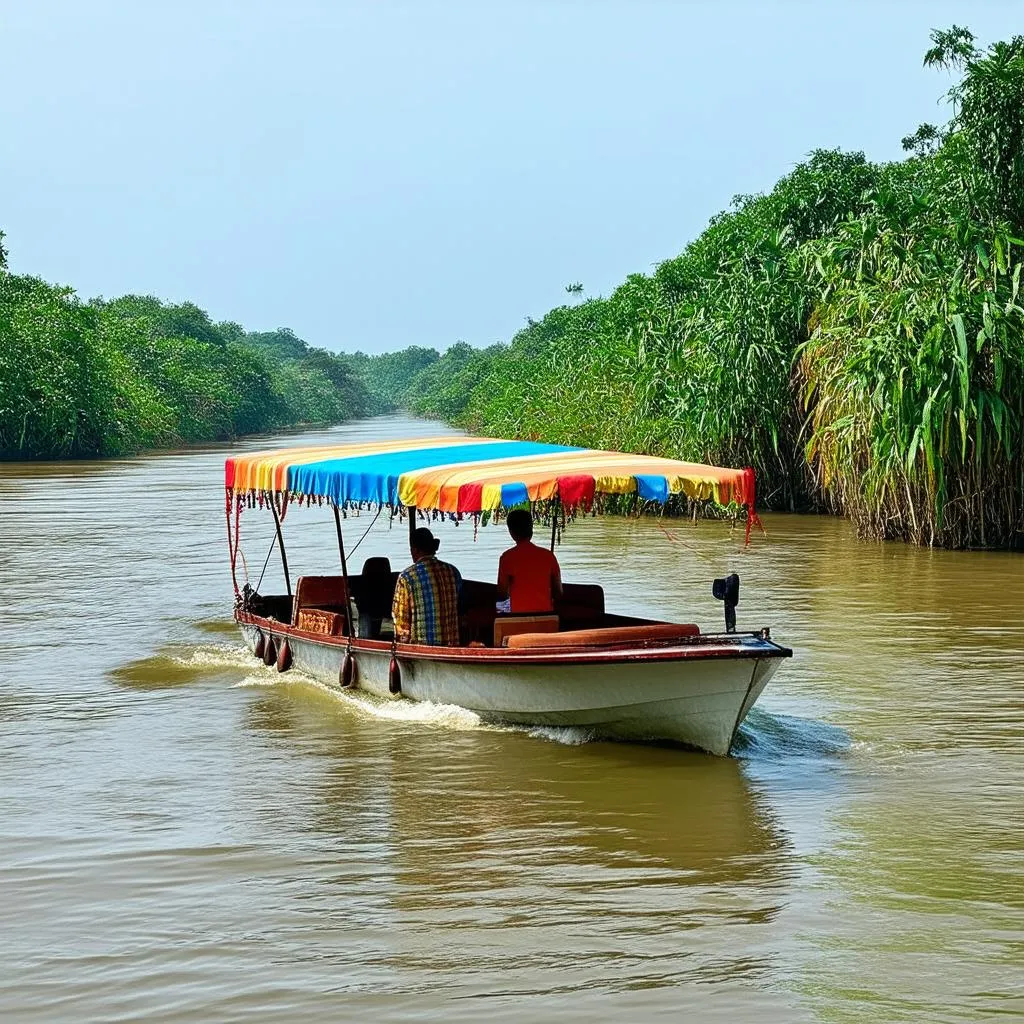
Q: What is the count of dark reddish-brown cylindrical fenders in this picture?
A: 5